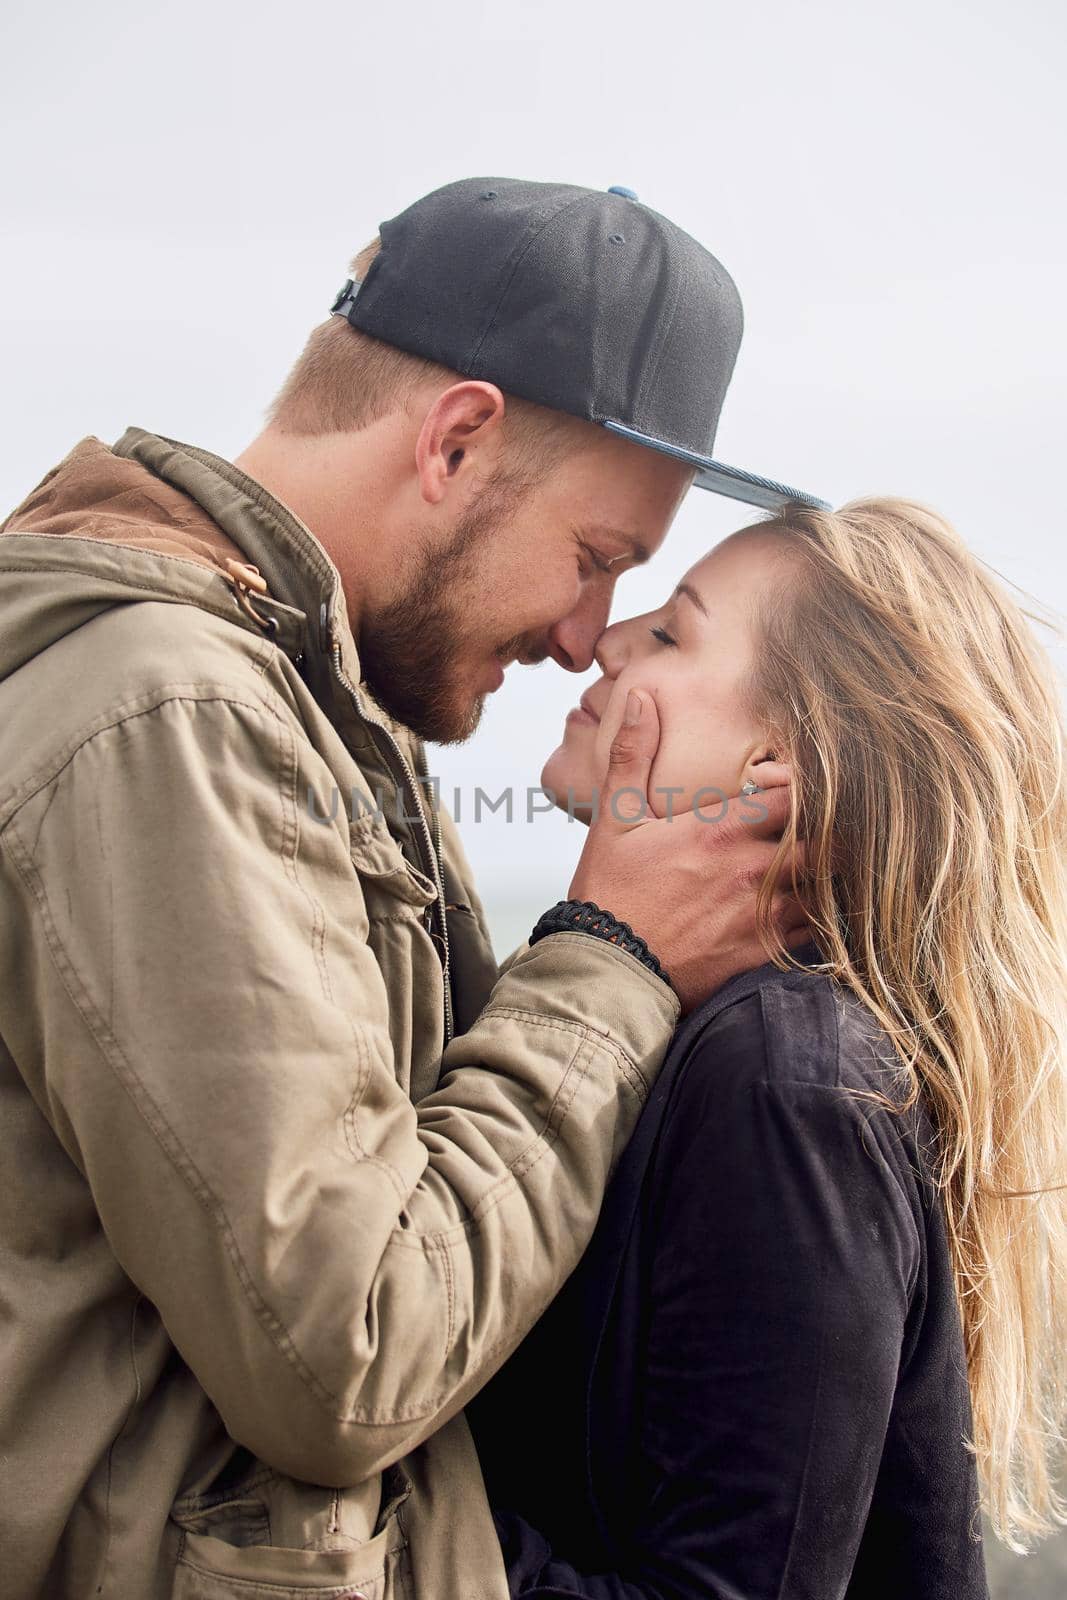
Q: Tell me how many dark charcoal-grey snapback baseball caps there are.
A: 1